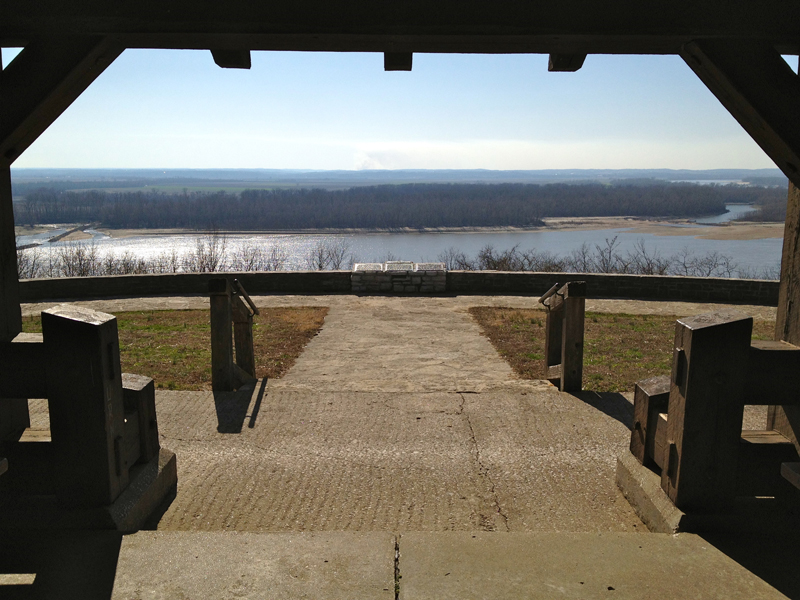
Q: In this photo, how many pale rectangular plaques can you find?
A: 3